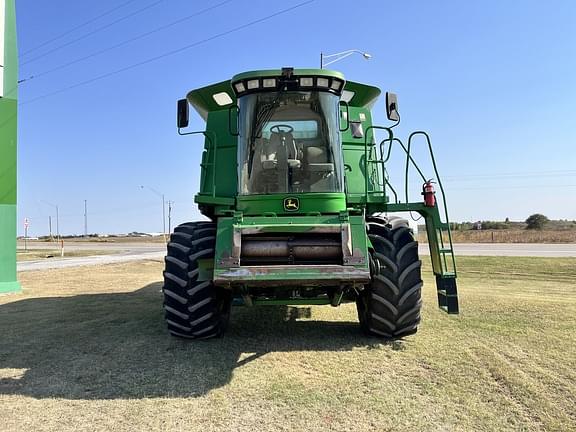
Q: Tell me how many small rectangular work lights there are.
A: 6